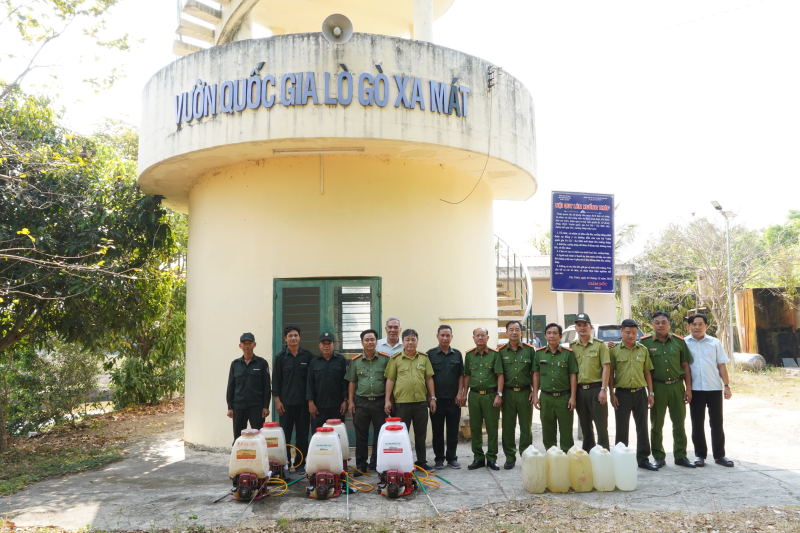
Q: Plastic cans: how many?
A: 5